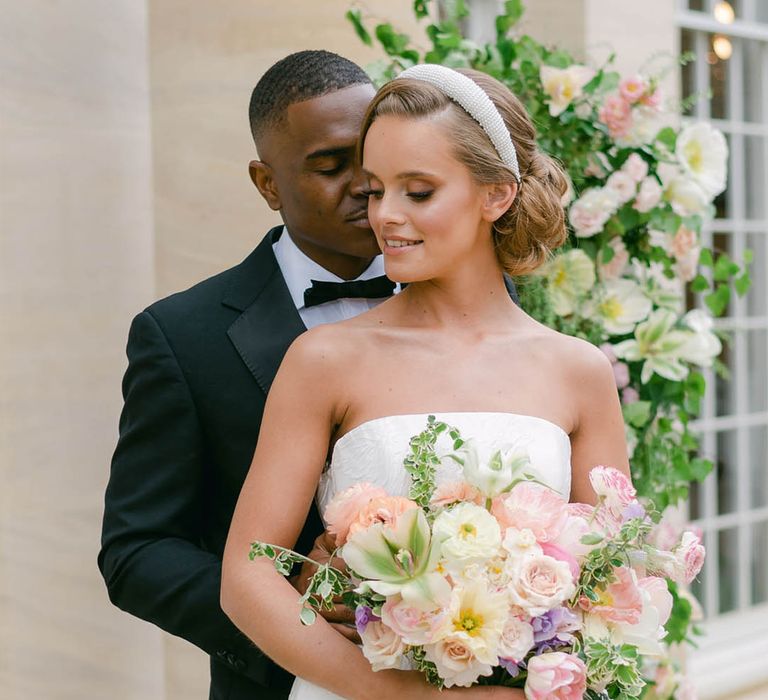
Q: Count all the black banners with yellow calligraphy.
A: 0